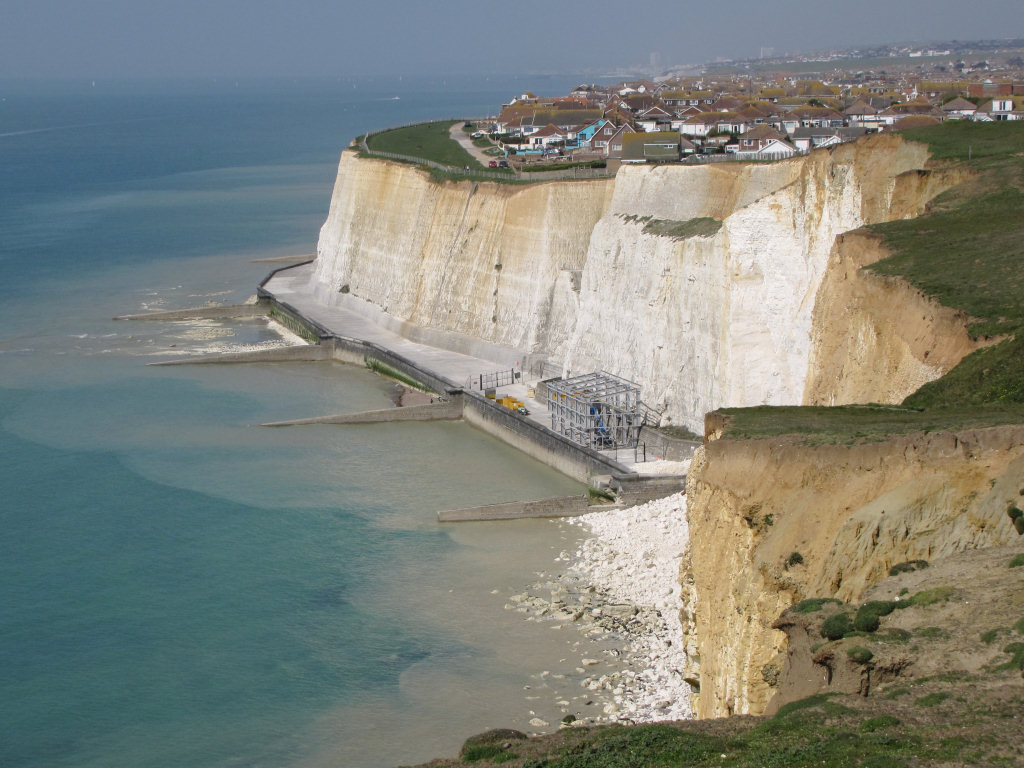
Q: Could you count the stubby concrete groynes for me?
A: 5